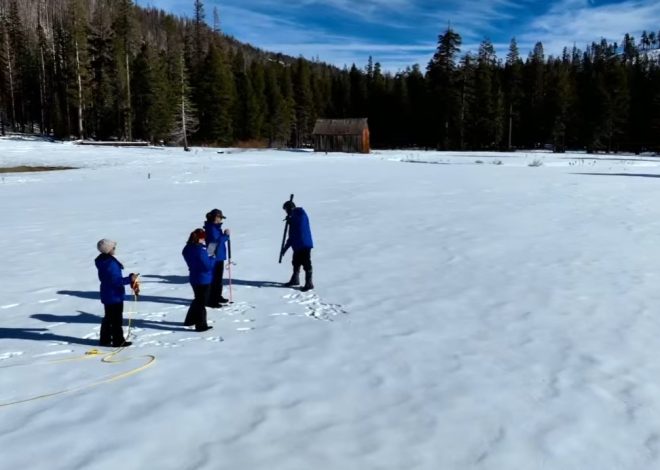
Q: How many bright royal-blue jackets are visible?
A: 4